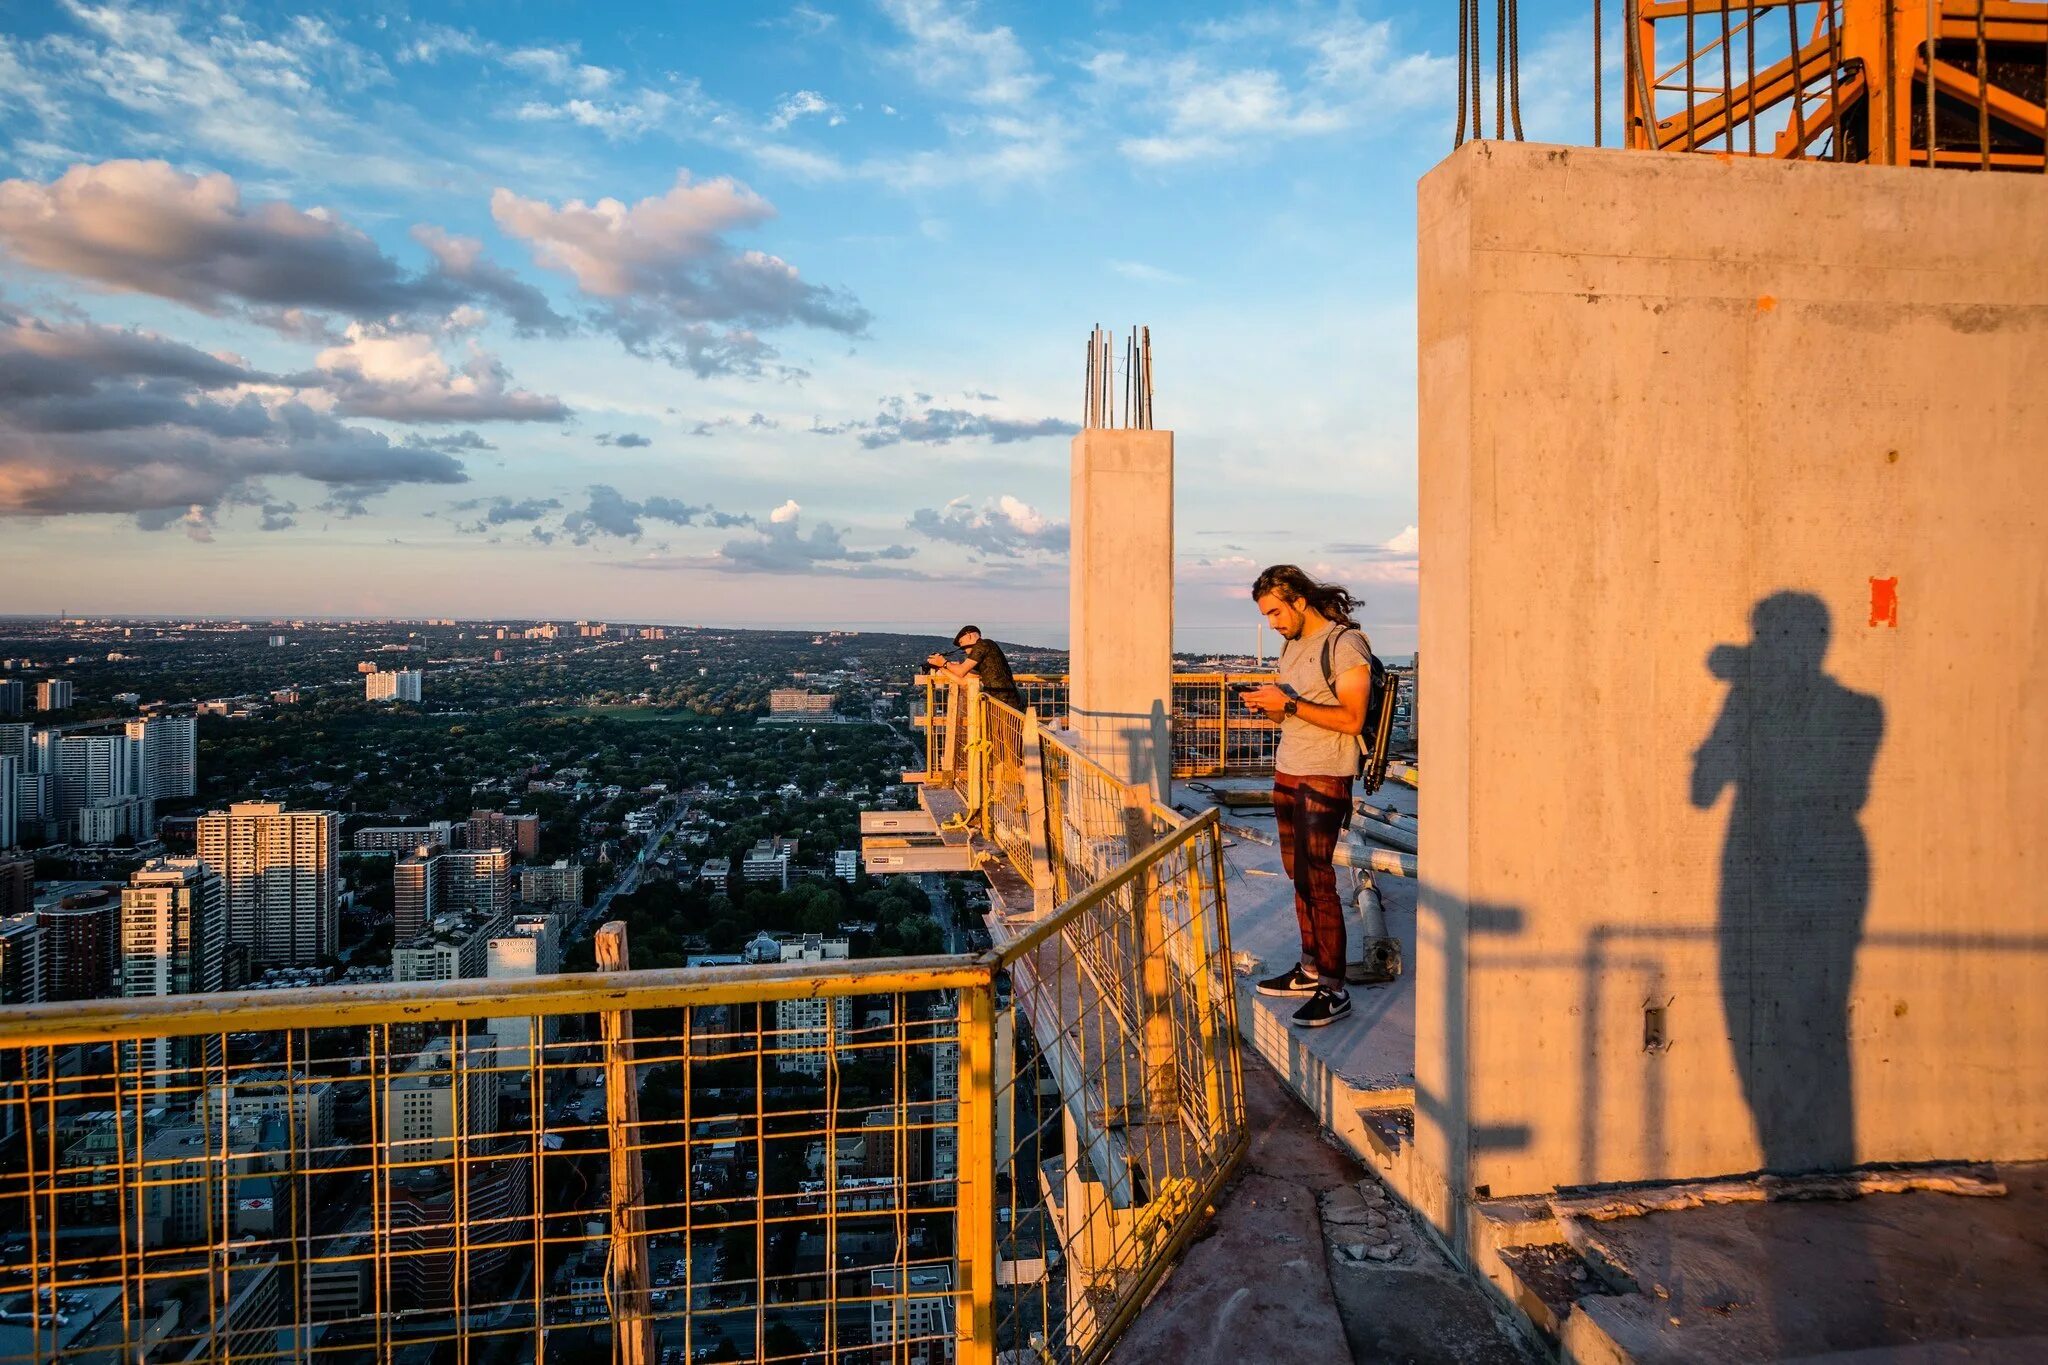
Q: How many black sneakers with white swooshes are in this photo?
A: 2